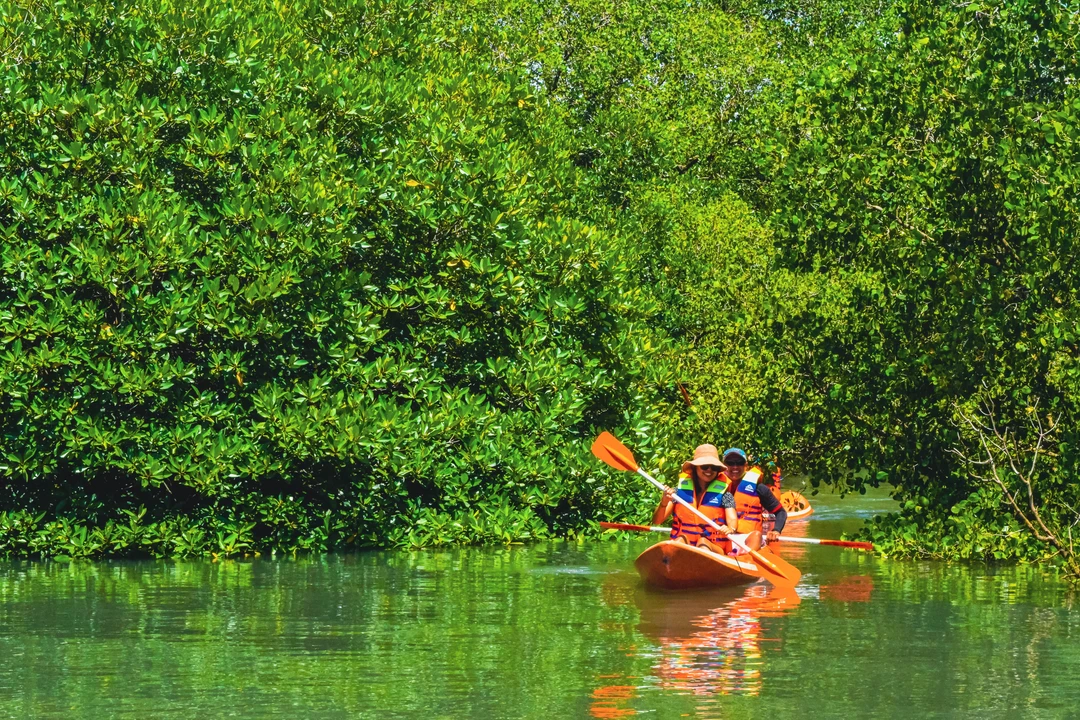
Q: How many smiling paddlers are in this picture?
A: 2